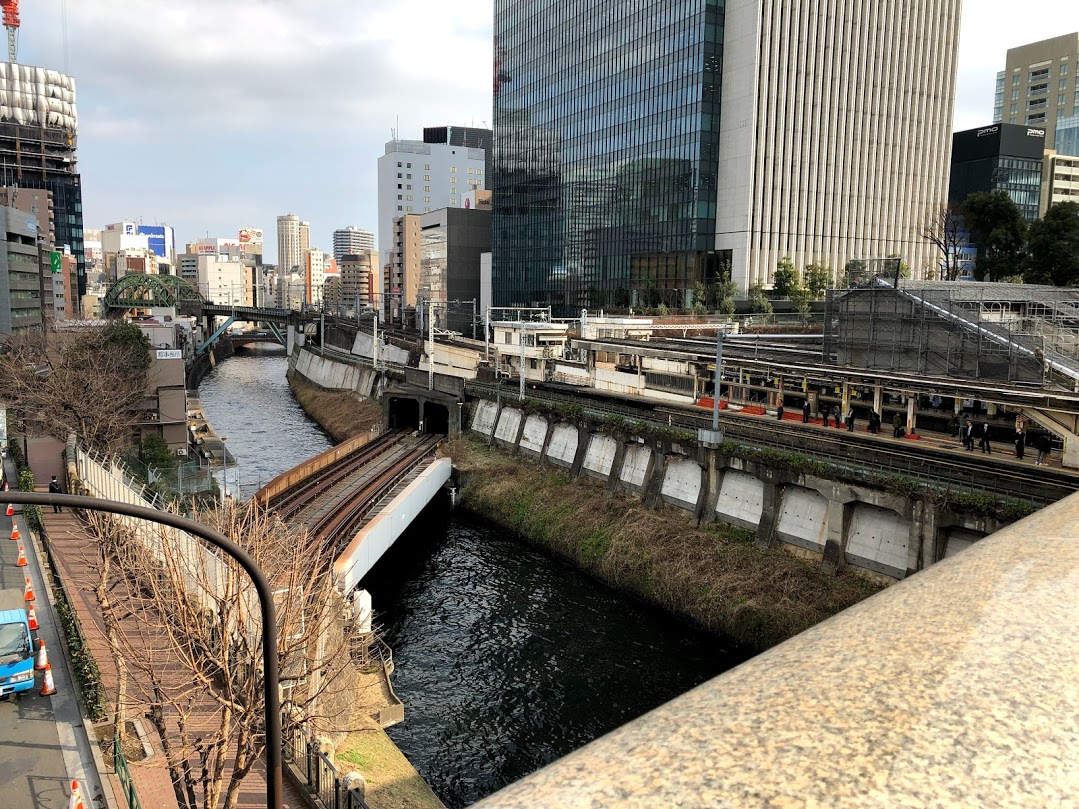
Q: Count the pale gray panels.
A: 11